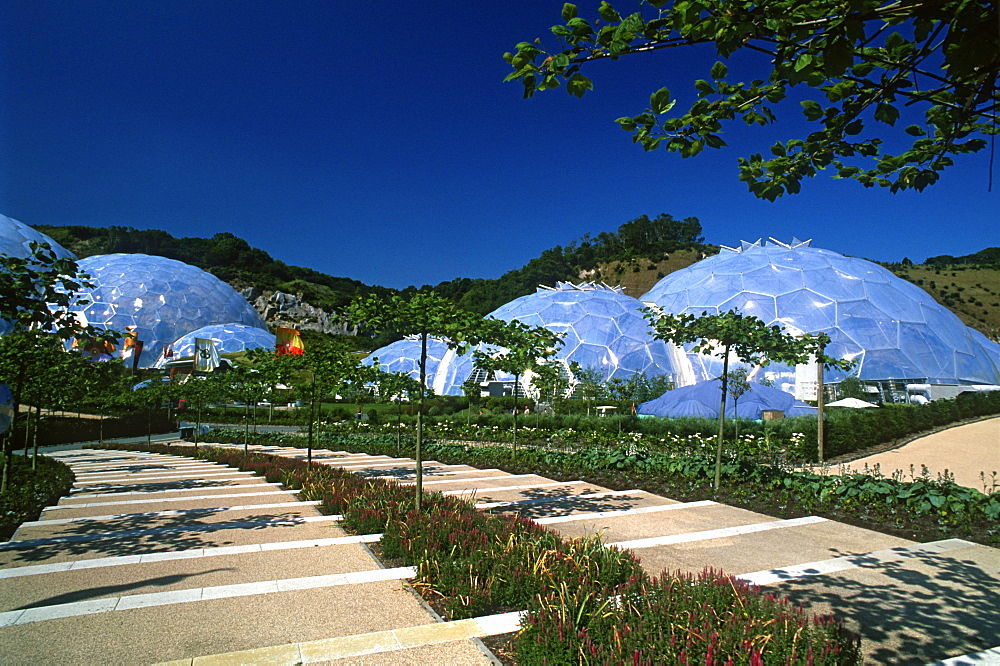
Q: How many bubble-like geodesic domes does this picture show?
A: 7